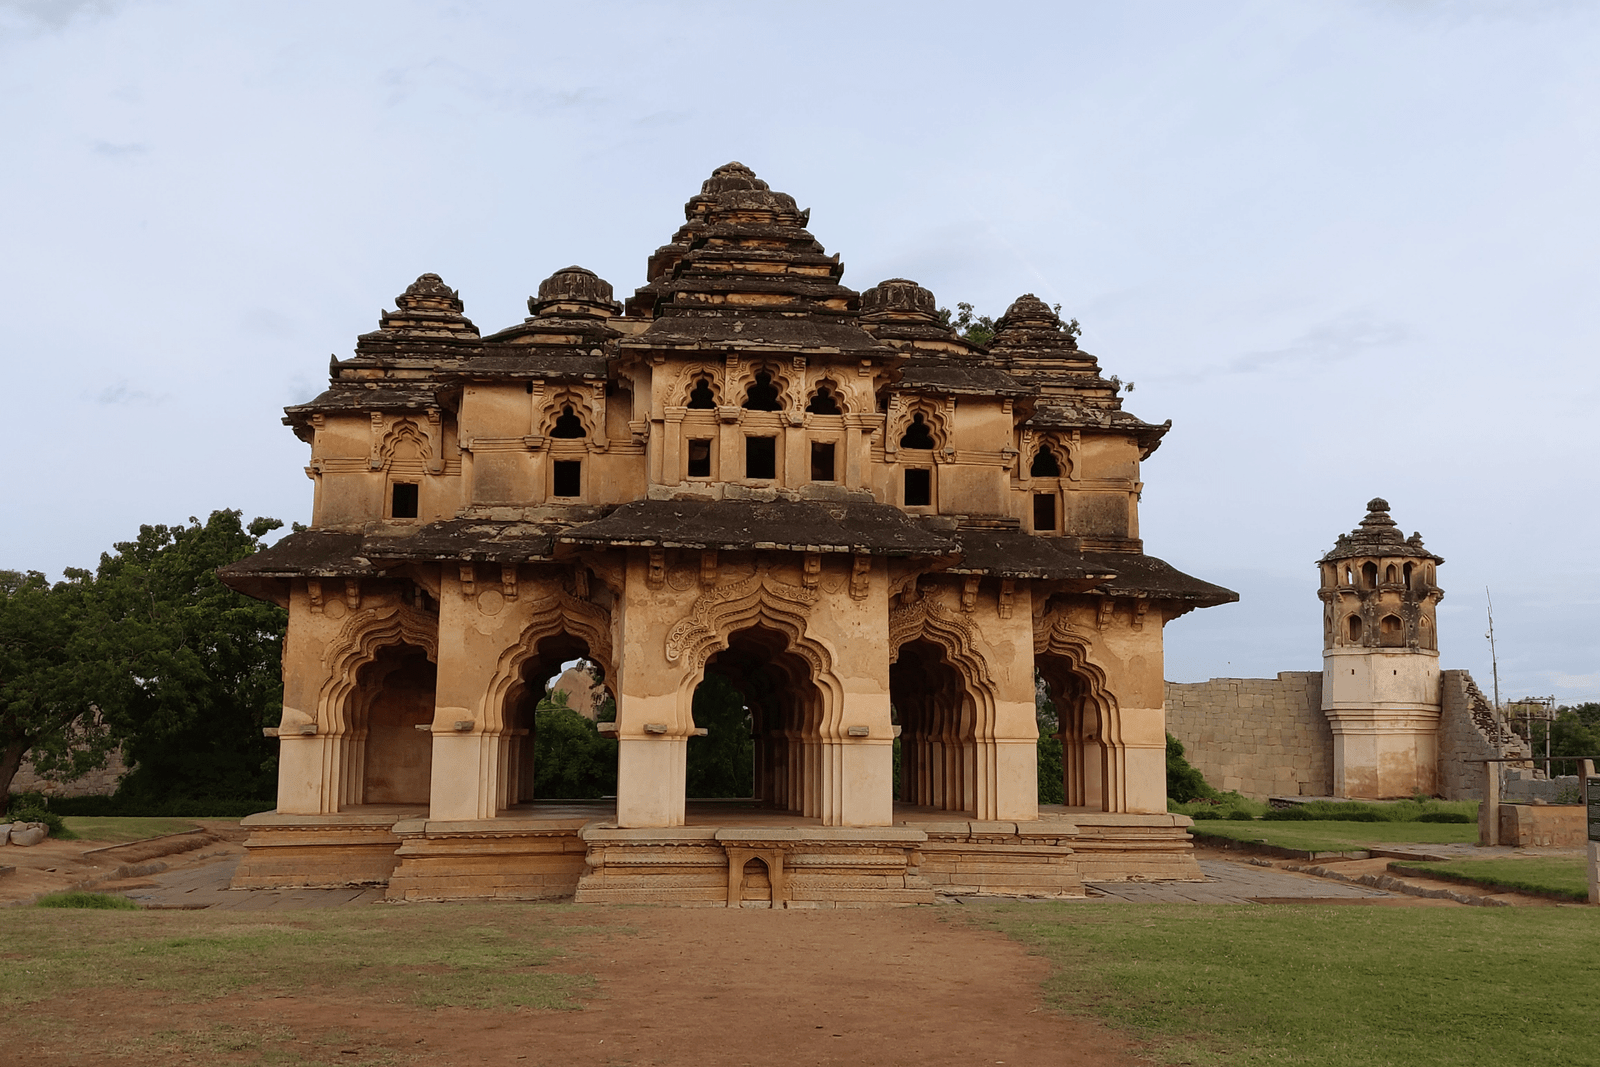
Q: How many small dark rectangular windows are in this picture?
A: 7